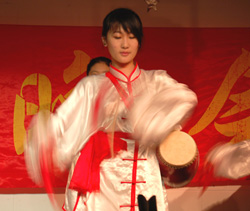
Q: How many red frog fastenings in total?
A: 3